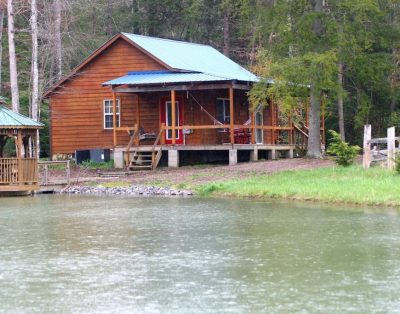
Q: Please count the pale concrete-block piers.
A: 6